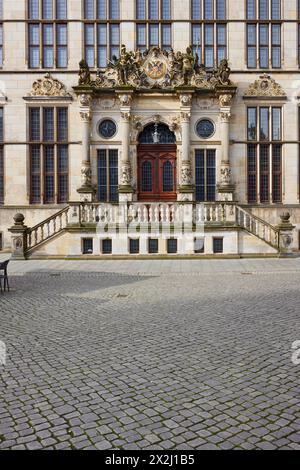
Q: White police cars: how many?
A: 0